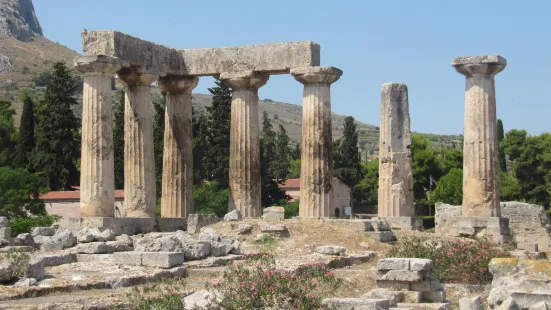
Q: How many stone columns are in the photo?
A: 7